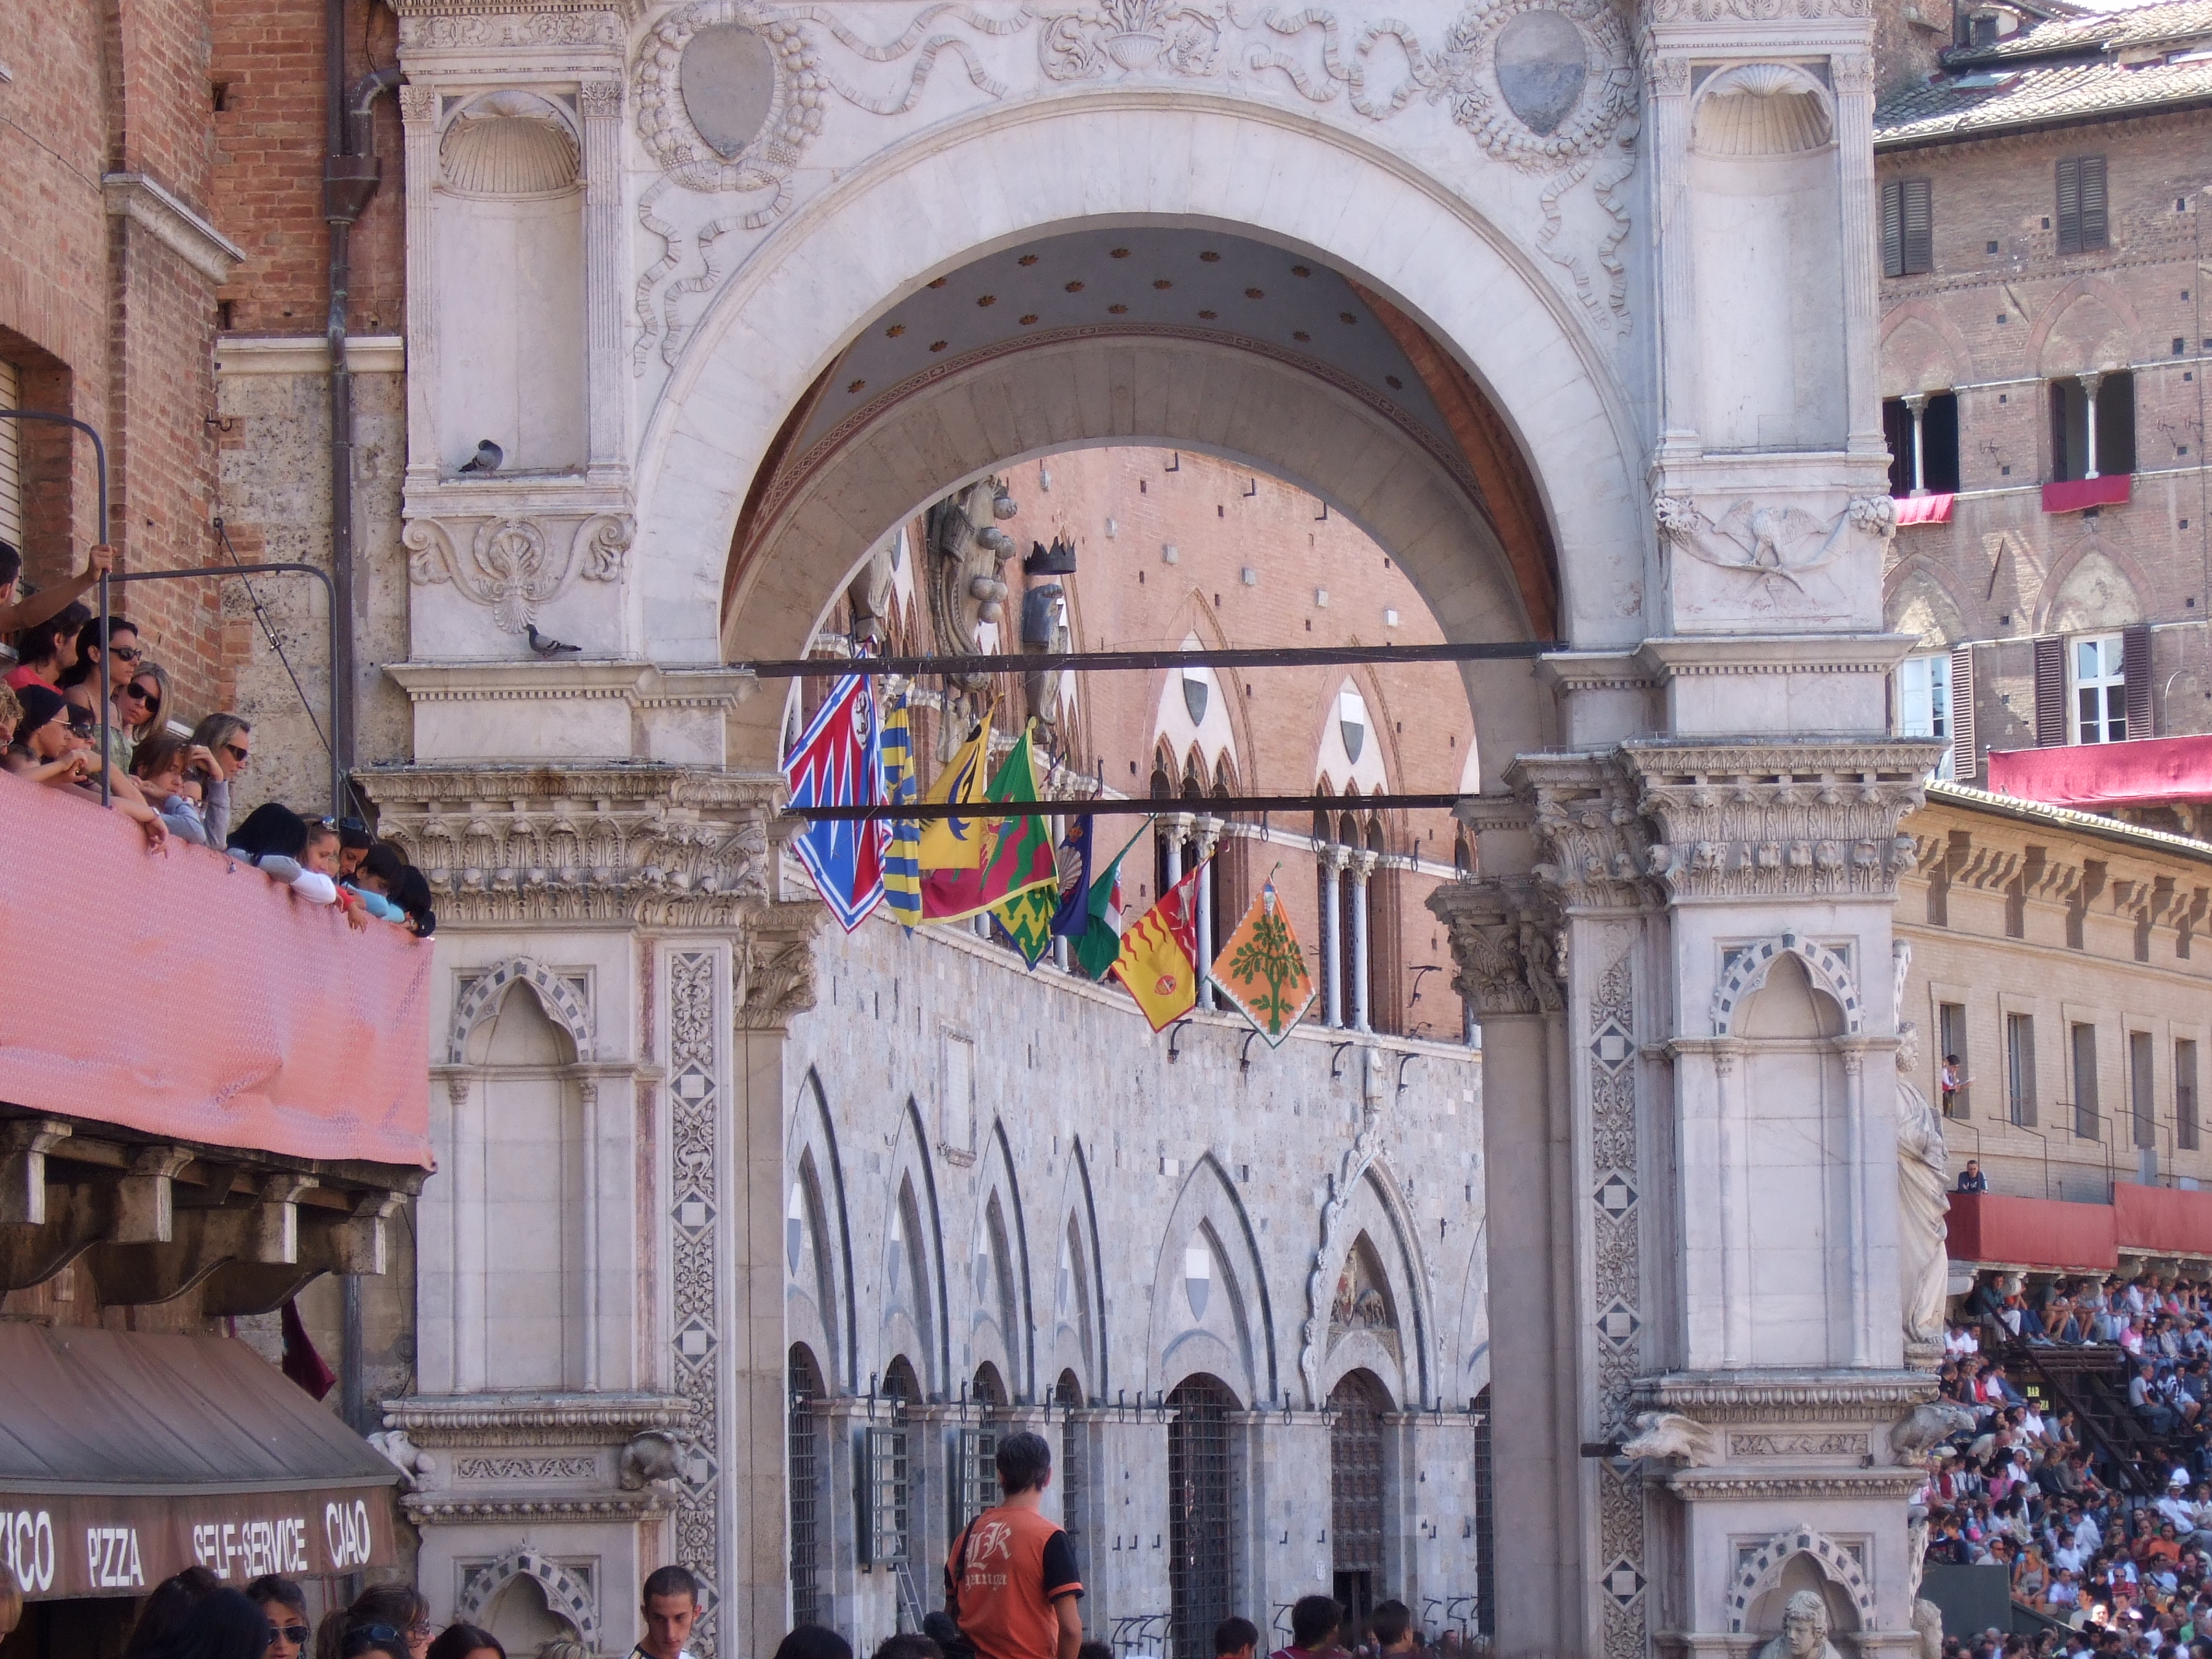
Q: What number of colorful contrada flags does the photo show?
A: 9